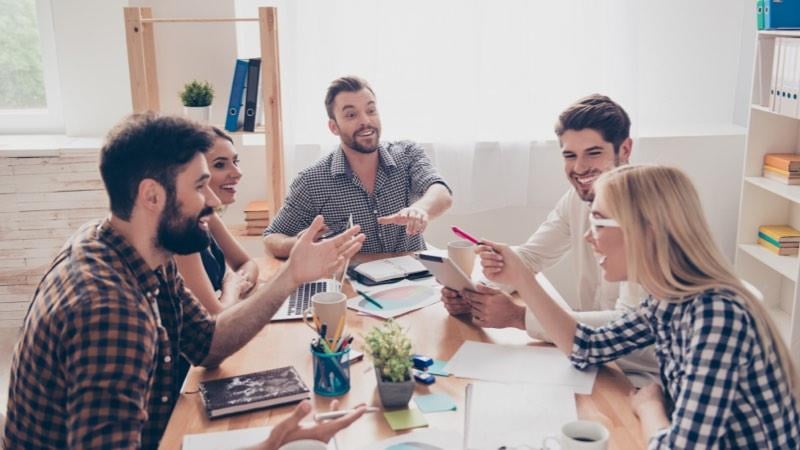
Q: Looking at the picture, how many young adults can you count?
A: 5